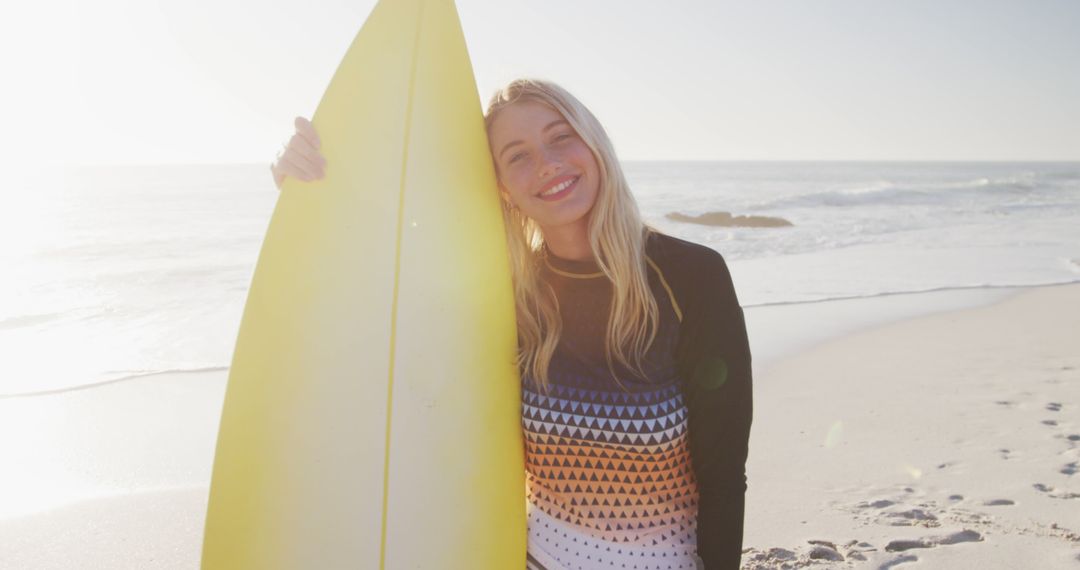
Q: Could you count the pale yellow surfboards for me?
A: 1